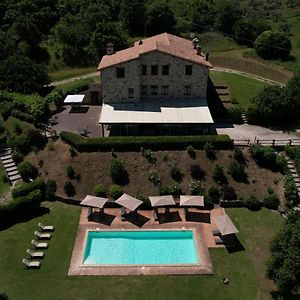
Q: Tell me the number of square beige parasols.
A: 5